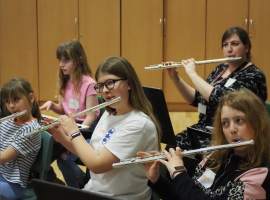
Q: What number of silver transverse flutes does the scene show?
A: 4